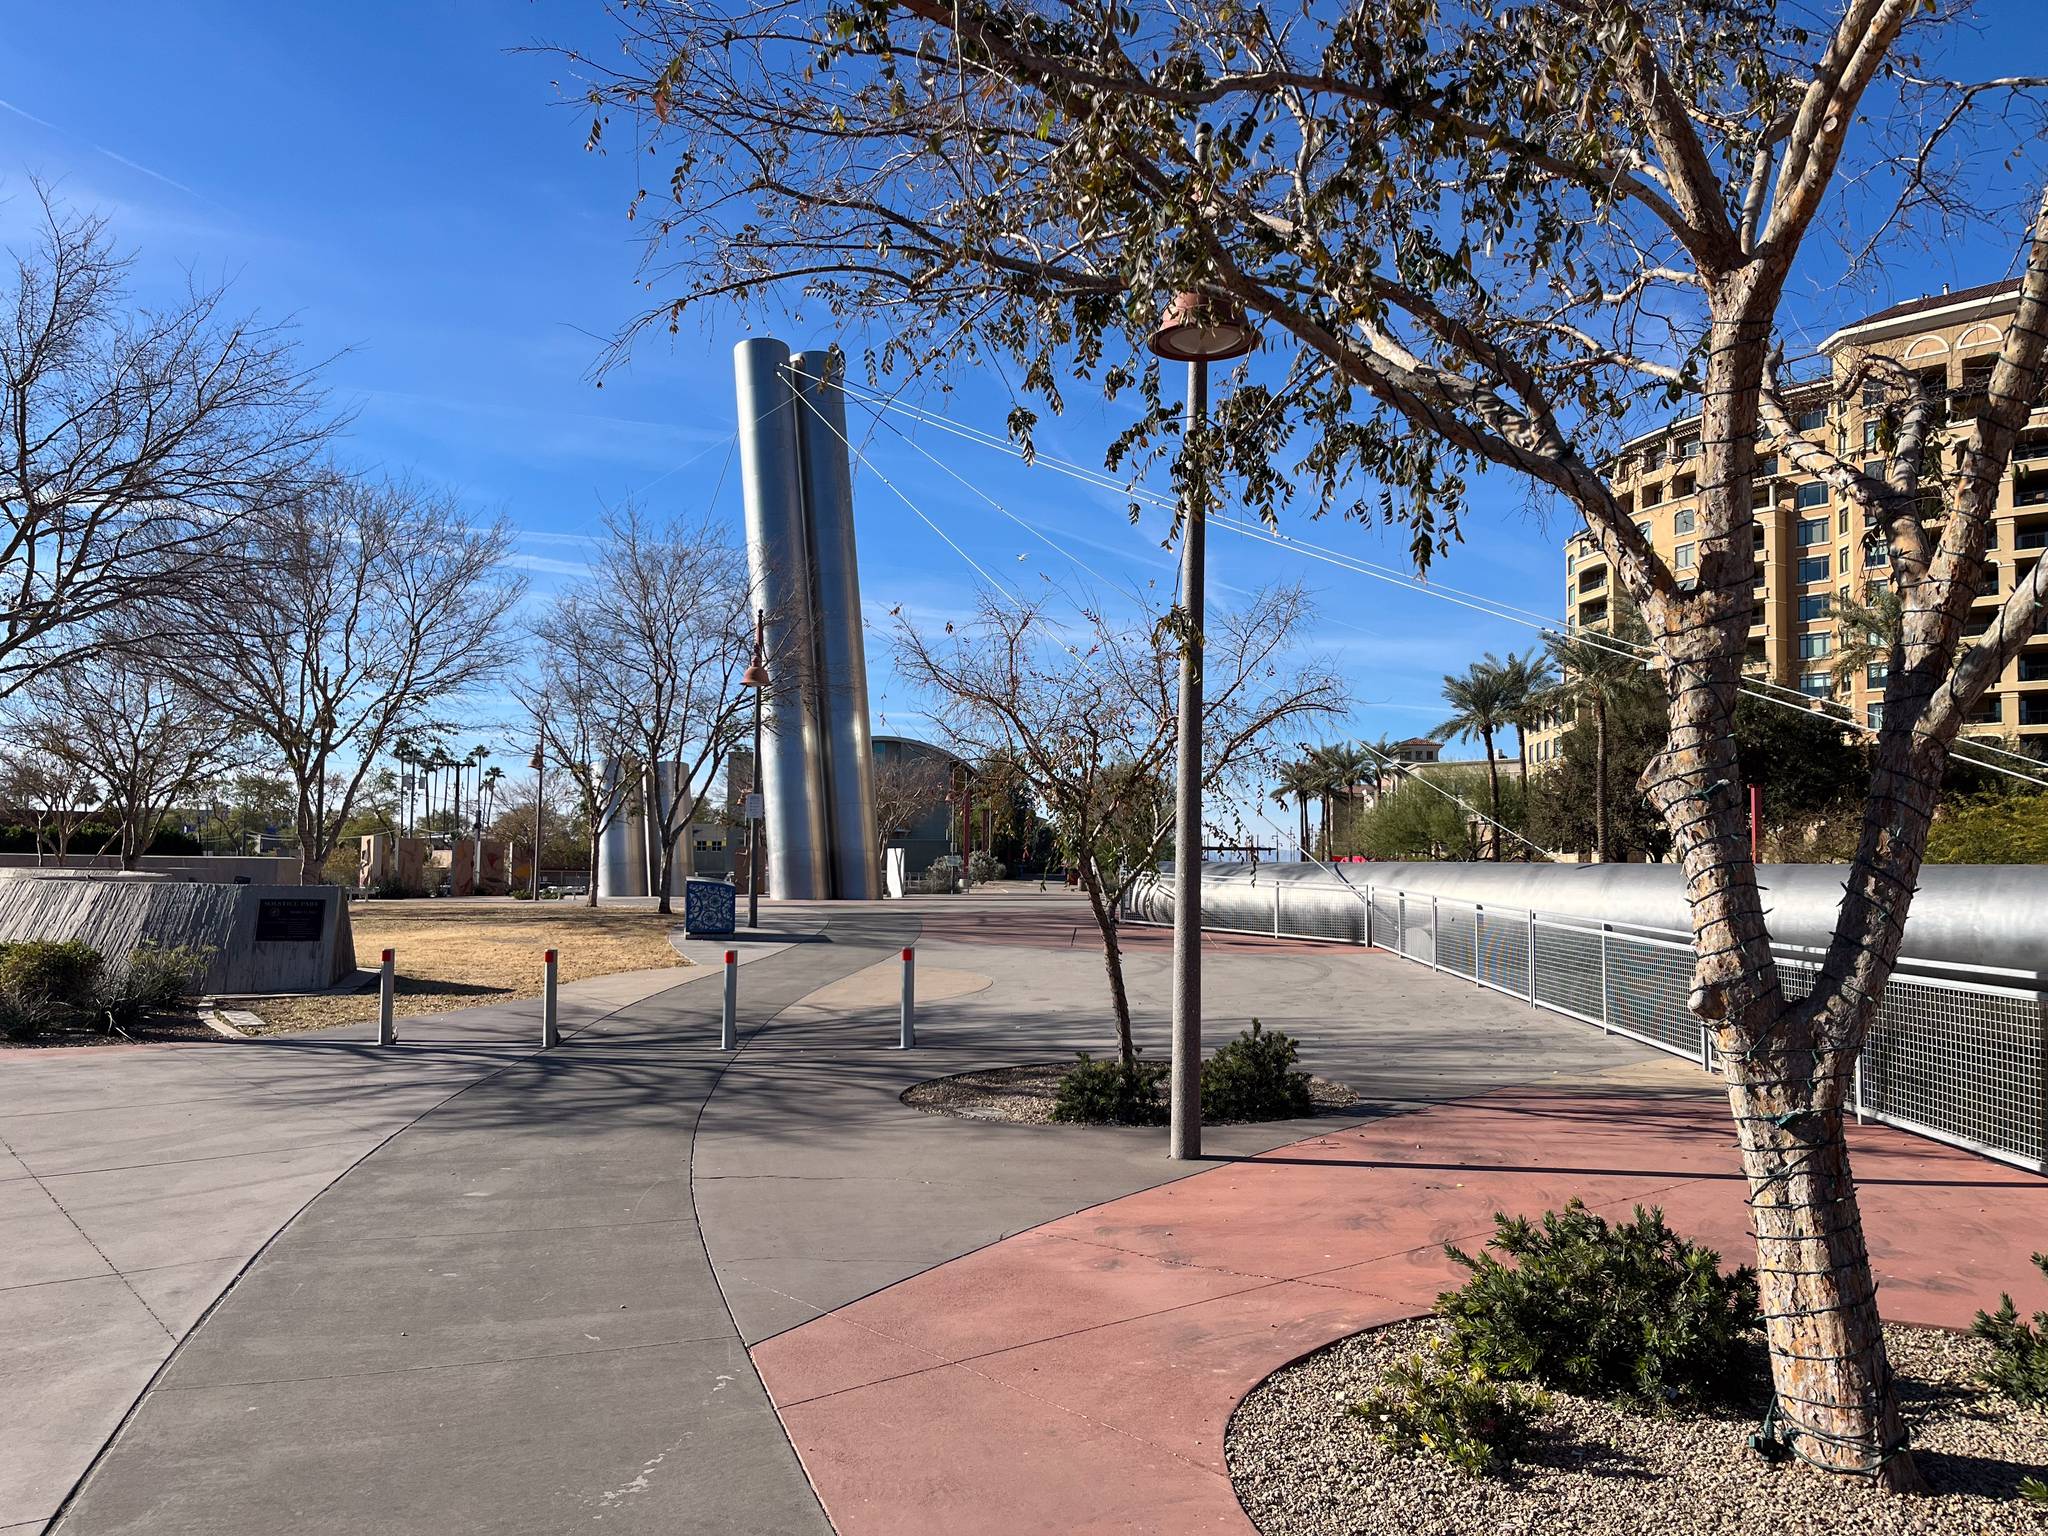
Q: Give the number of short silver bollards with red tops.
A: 4